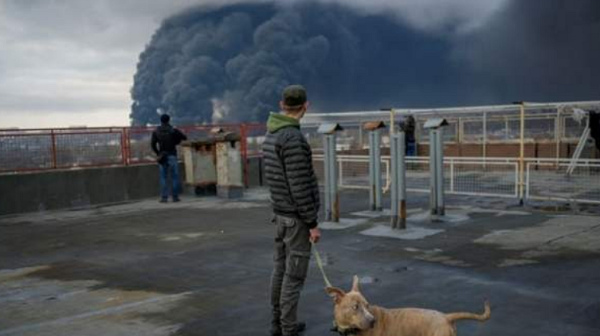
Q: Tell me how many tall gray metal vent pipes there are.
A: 4